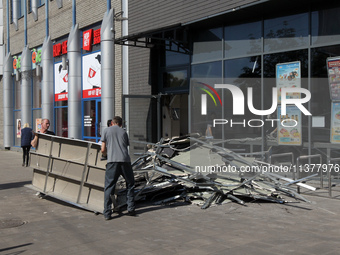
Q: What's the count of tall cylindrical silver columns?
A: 5